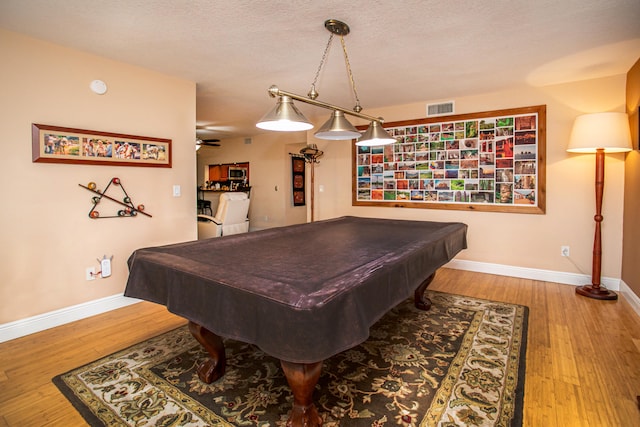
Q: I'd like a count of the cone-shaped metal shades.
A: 3